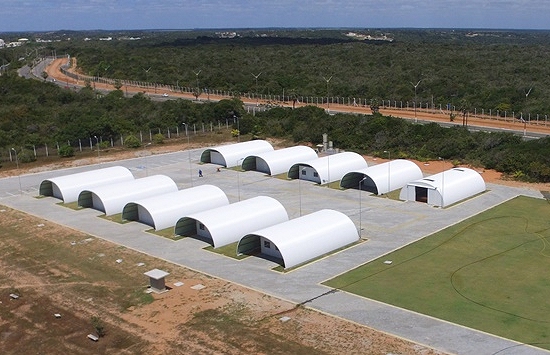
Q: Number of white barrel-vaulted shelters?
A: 10